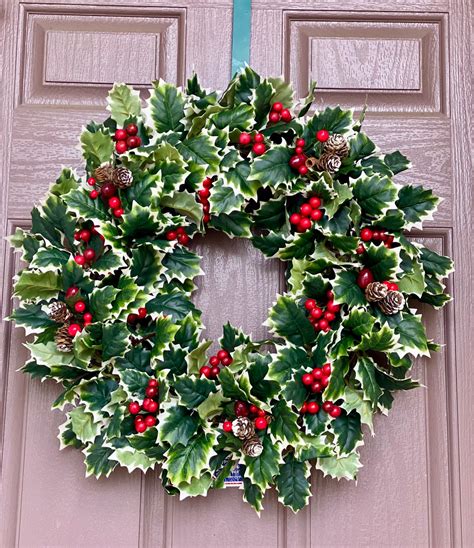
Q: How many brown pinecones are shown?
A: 10